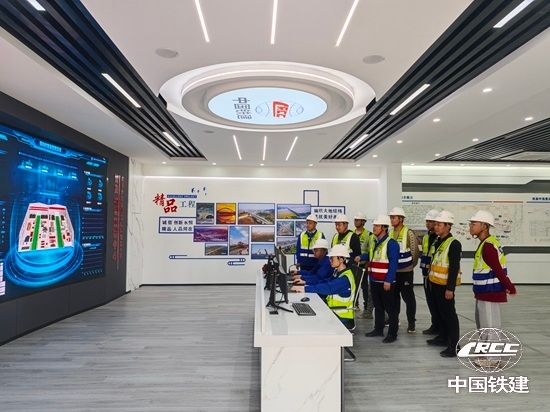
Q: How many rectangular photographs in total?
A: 12